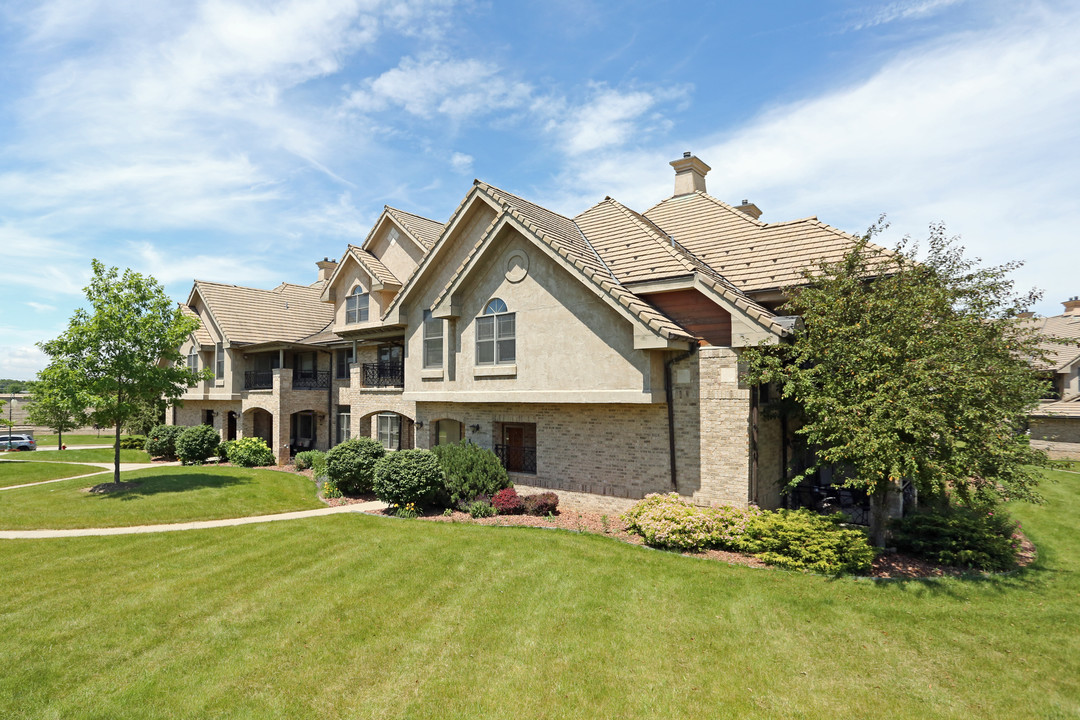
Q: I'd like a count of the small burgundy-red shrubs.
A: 2